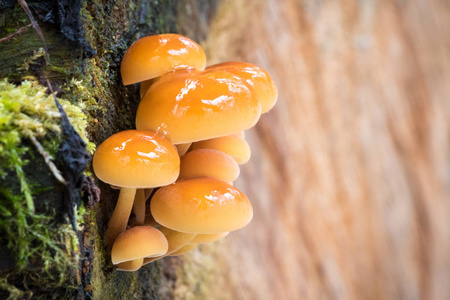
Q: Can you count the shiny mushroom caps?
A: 5